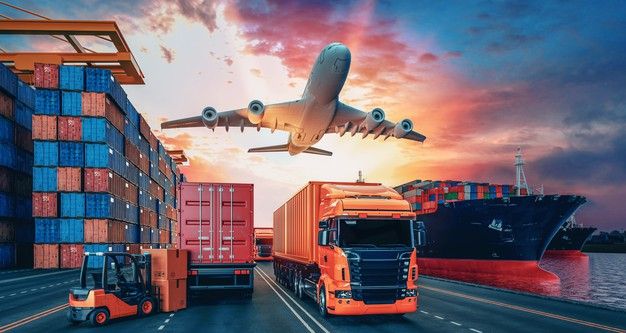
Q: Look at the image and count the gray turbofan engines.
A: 4